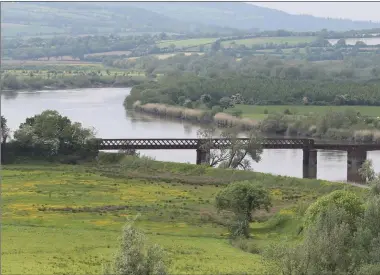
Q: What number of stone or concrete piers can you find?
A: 3